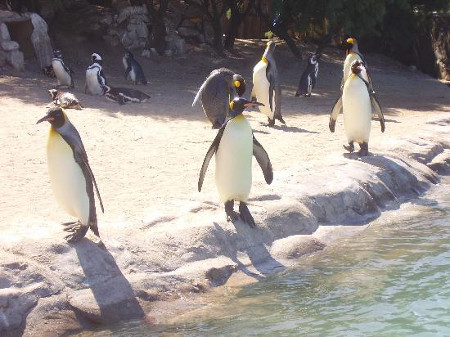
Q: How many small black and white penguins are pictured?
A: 6